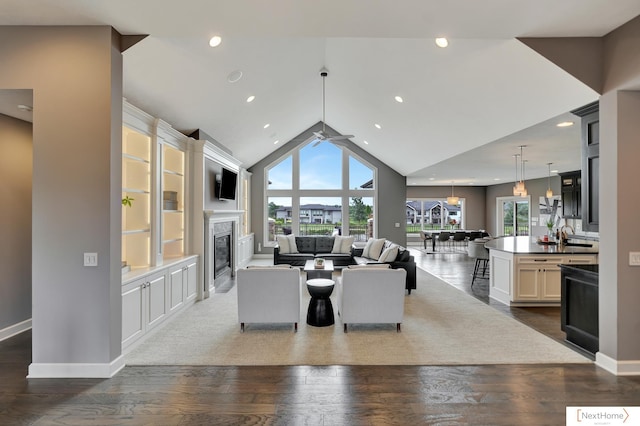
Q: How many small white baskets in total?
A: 2